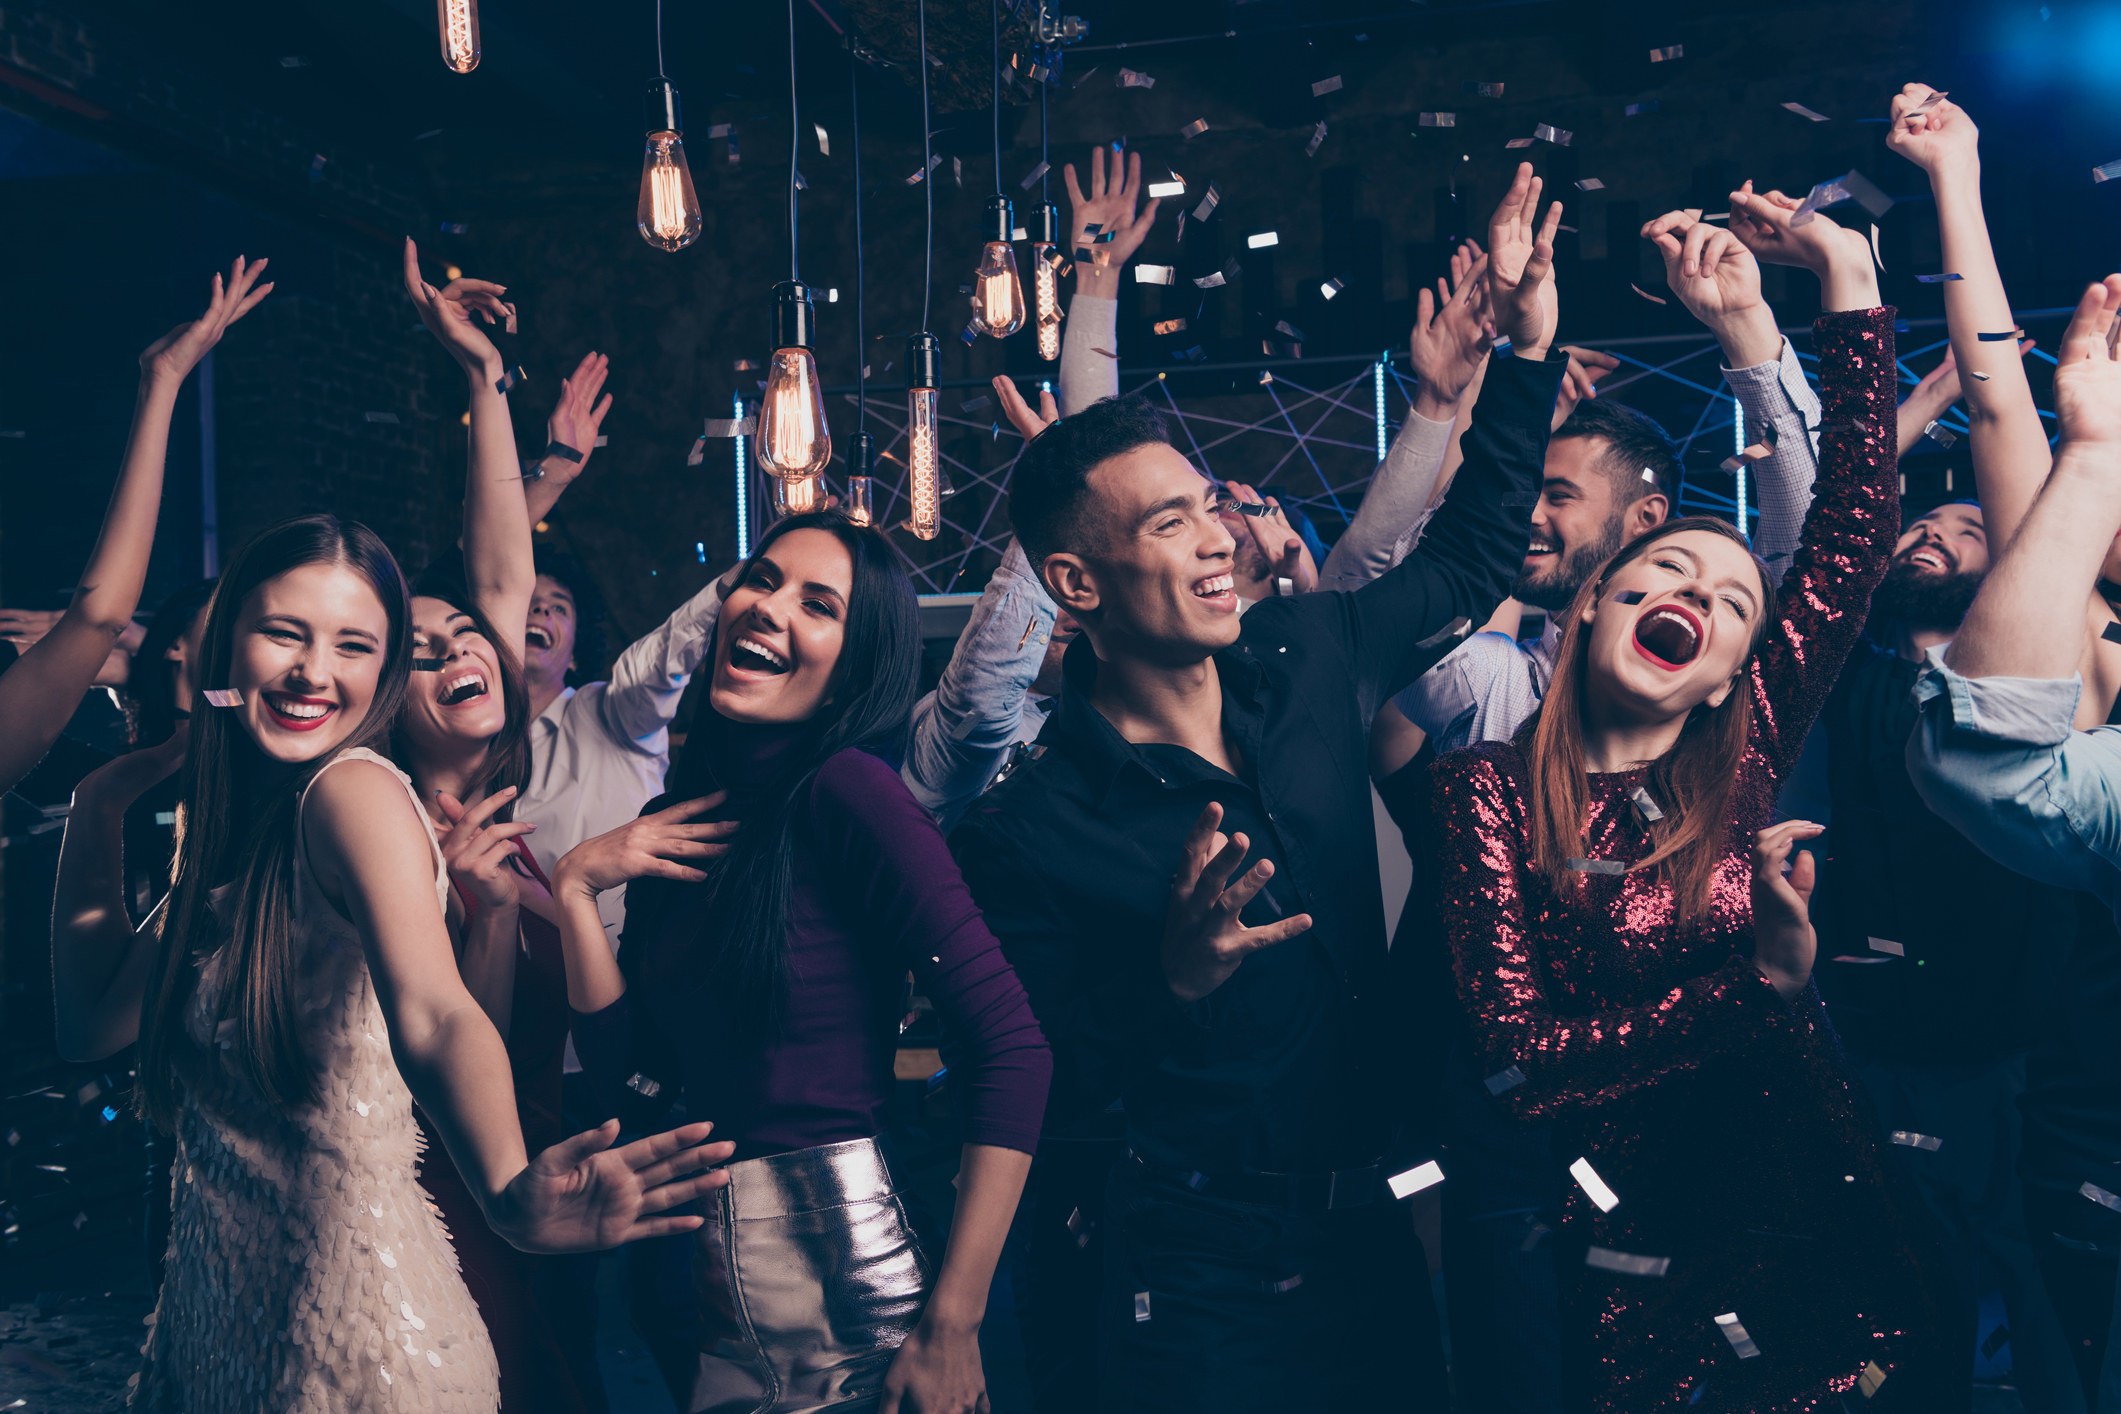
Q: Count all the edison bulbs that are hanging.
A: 8